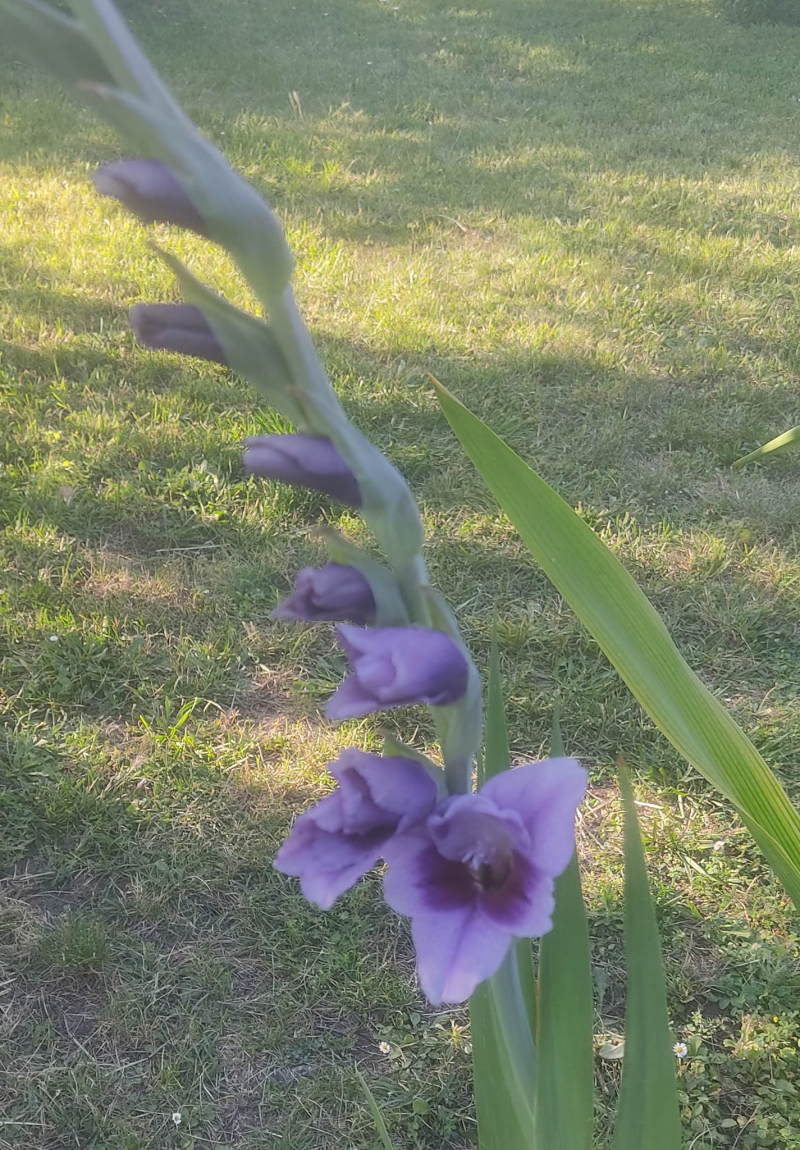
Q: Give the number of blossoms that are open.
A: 2